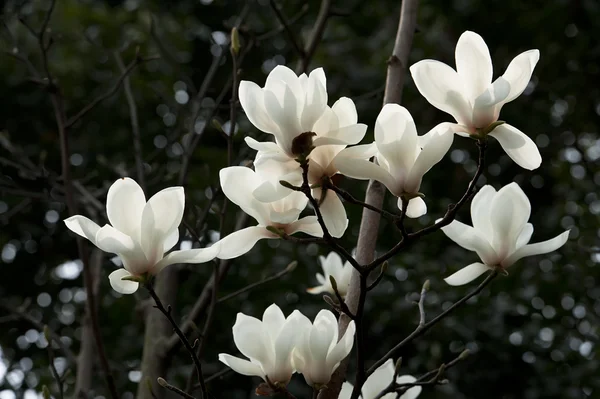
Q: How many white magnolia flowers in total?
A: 11